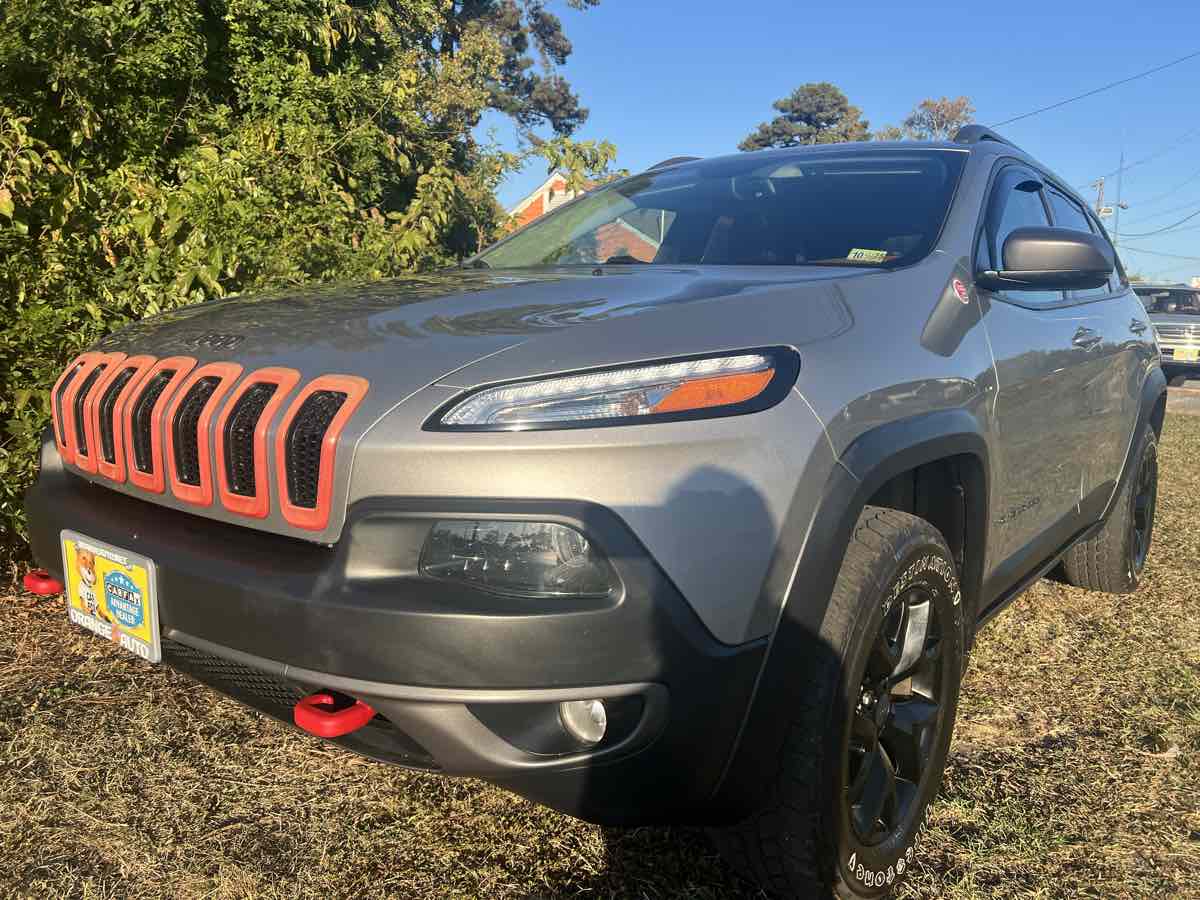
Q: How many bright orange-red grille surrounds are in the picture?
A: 7